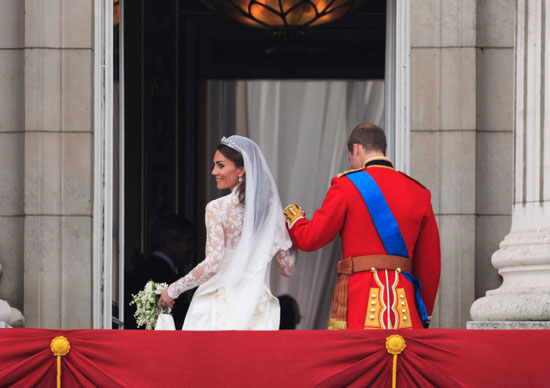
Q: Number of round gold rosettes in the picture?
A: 2